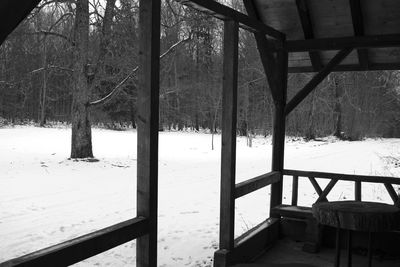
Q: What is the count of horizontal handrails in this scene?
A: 3